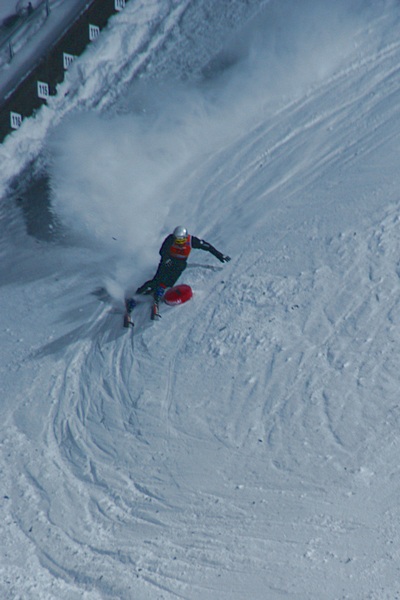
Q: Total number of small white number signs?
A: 5